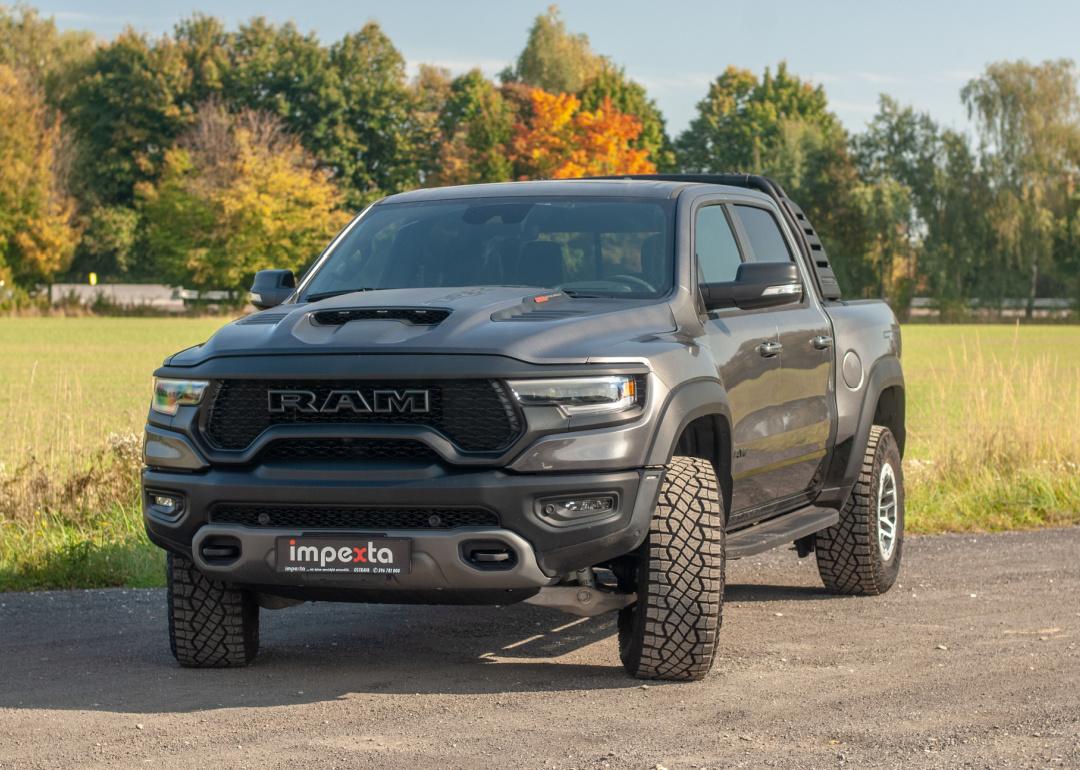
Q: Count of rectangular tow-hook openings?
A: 2